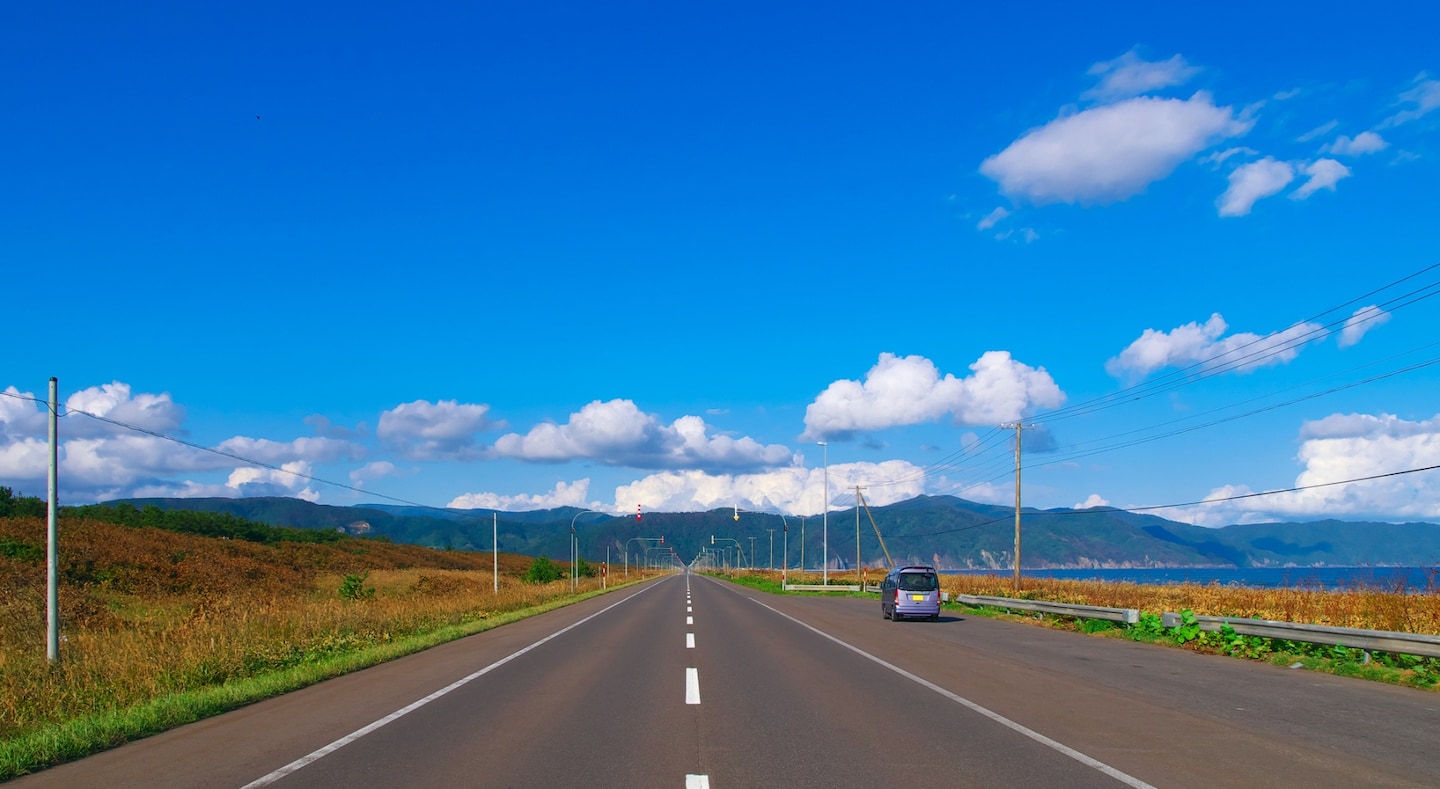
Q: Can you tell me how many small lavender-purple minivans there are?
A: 1